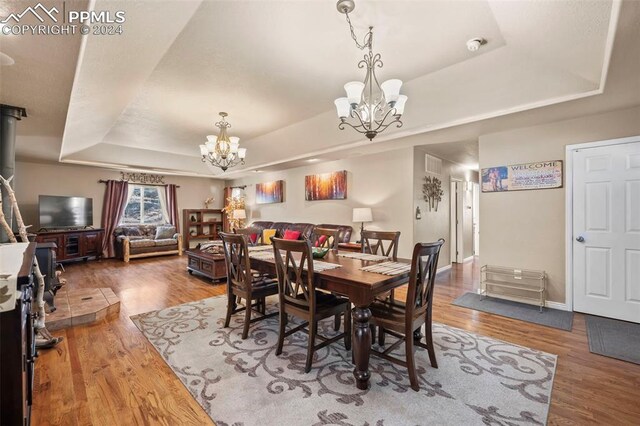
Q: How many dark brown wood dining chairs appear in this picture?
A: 6